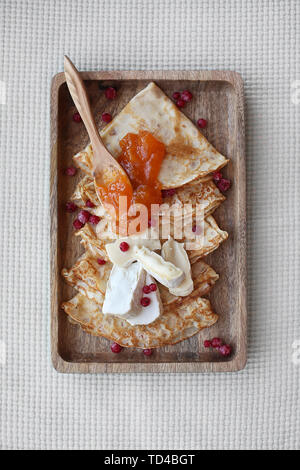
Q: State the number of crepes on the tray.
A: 5